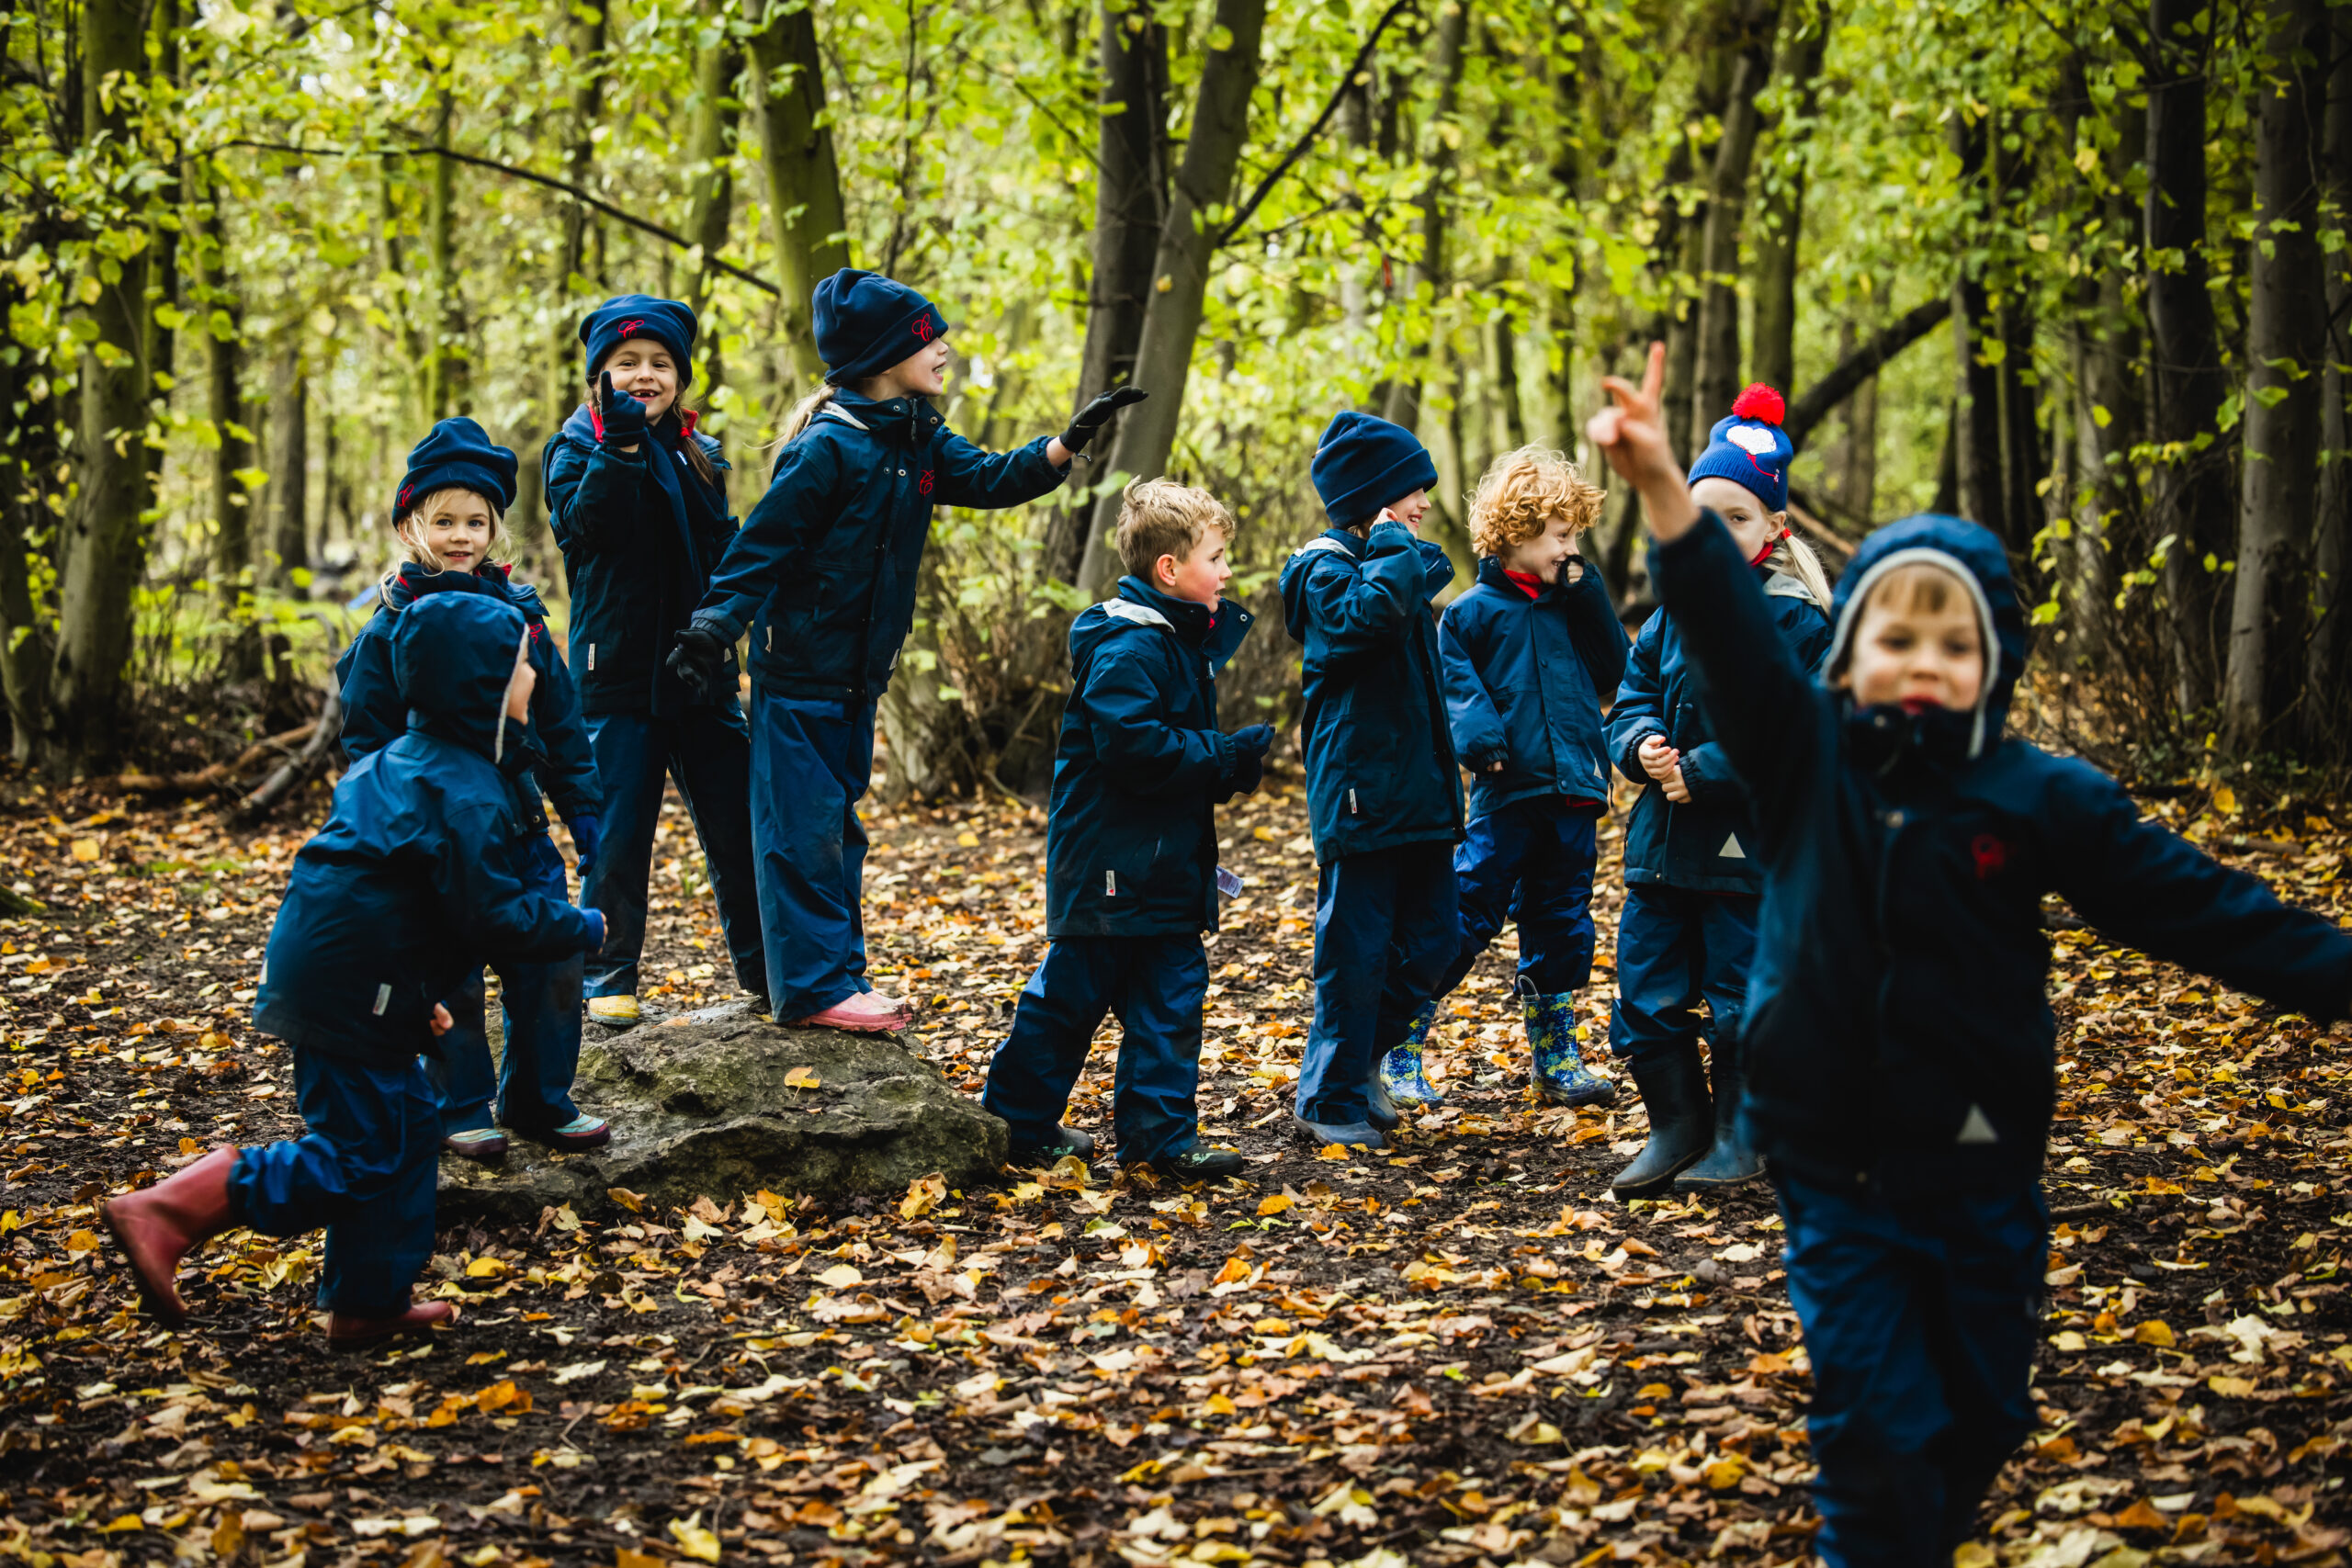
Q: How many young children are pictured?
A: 9